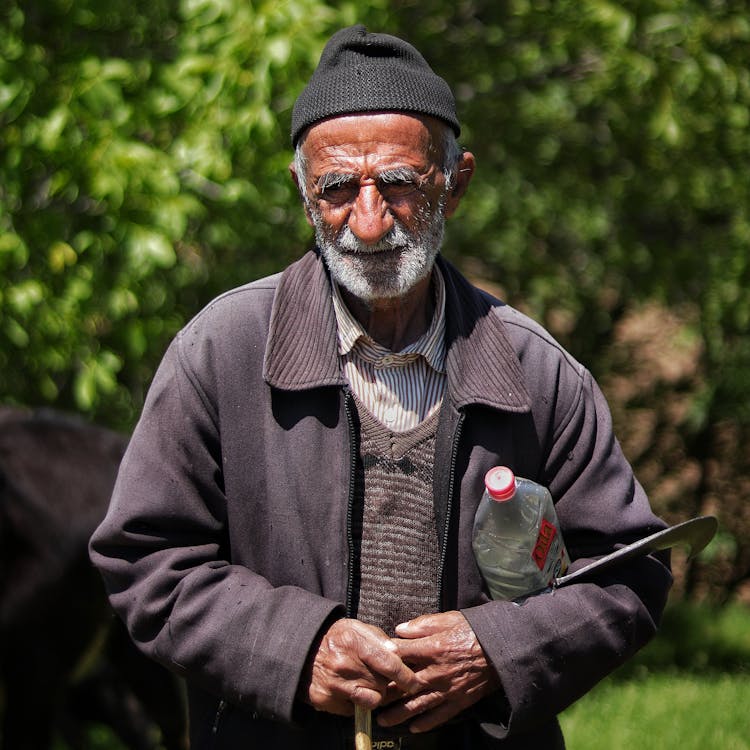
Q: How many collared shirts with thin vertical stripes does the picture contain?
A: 1